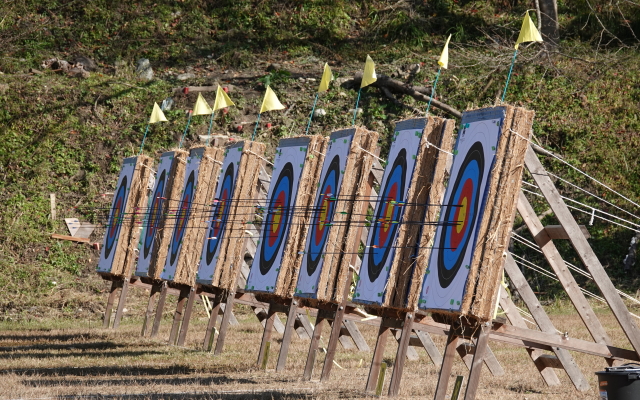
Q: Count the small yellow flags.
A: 8